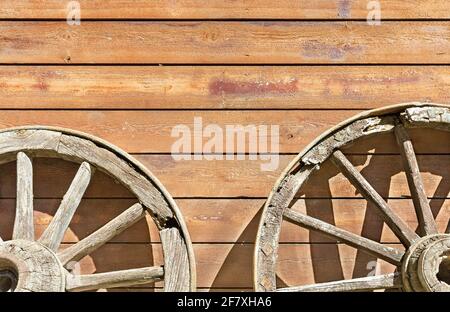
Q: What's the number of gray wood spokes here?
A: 8